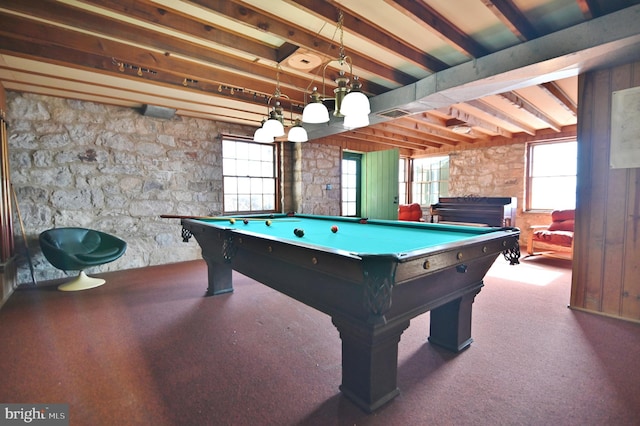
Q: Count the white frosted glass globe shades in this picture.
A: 6